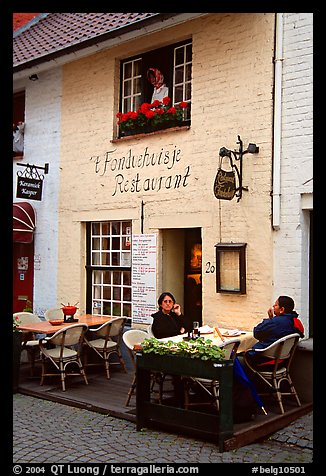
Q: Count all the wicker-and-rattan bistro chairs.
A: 8